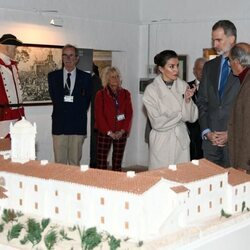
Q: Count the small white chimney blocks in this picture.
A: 5